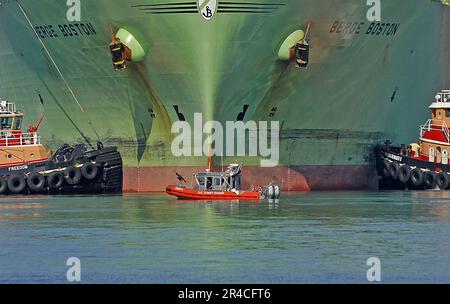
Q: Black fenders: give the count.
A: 12